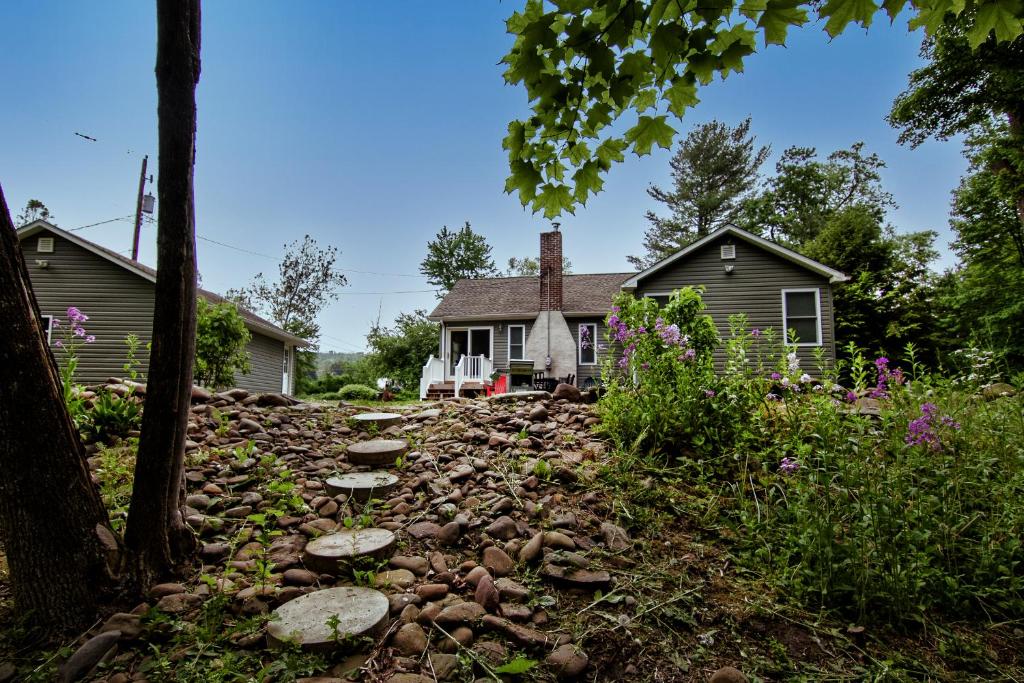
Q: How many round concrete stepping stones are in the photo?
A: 5